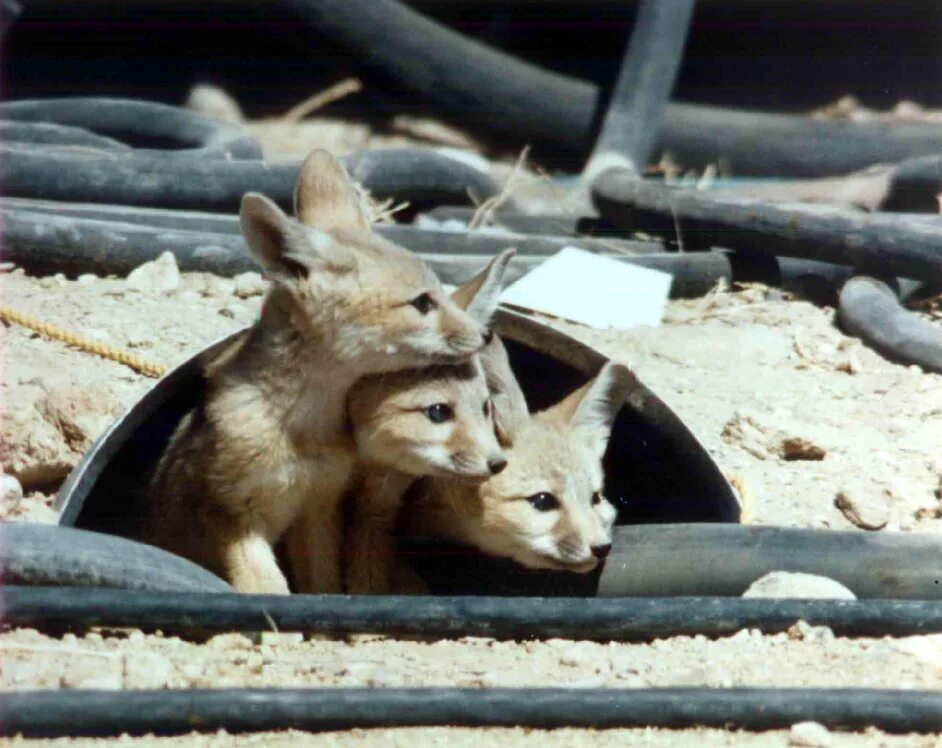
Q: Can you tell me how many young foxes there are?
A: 3